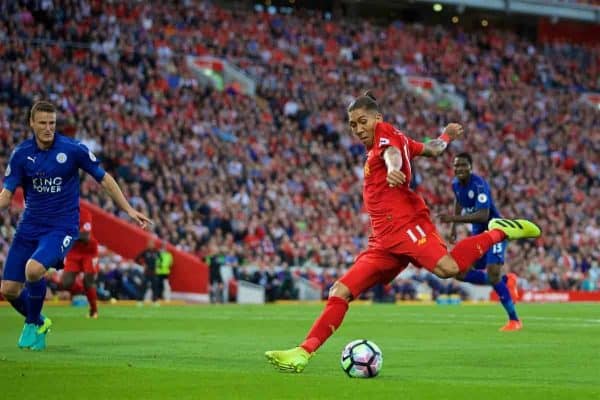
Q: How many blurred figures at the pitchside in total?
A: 3